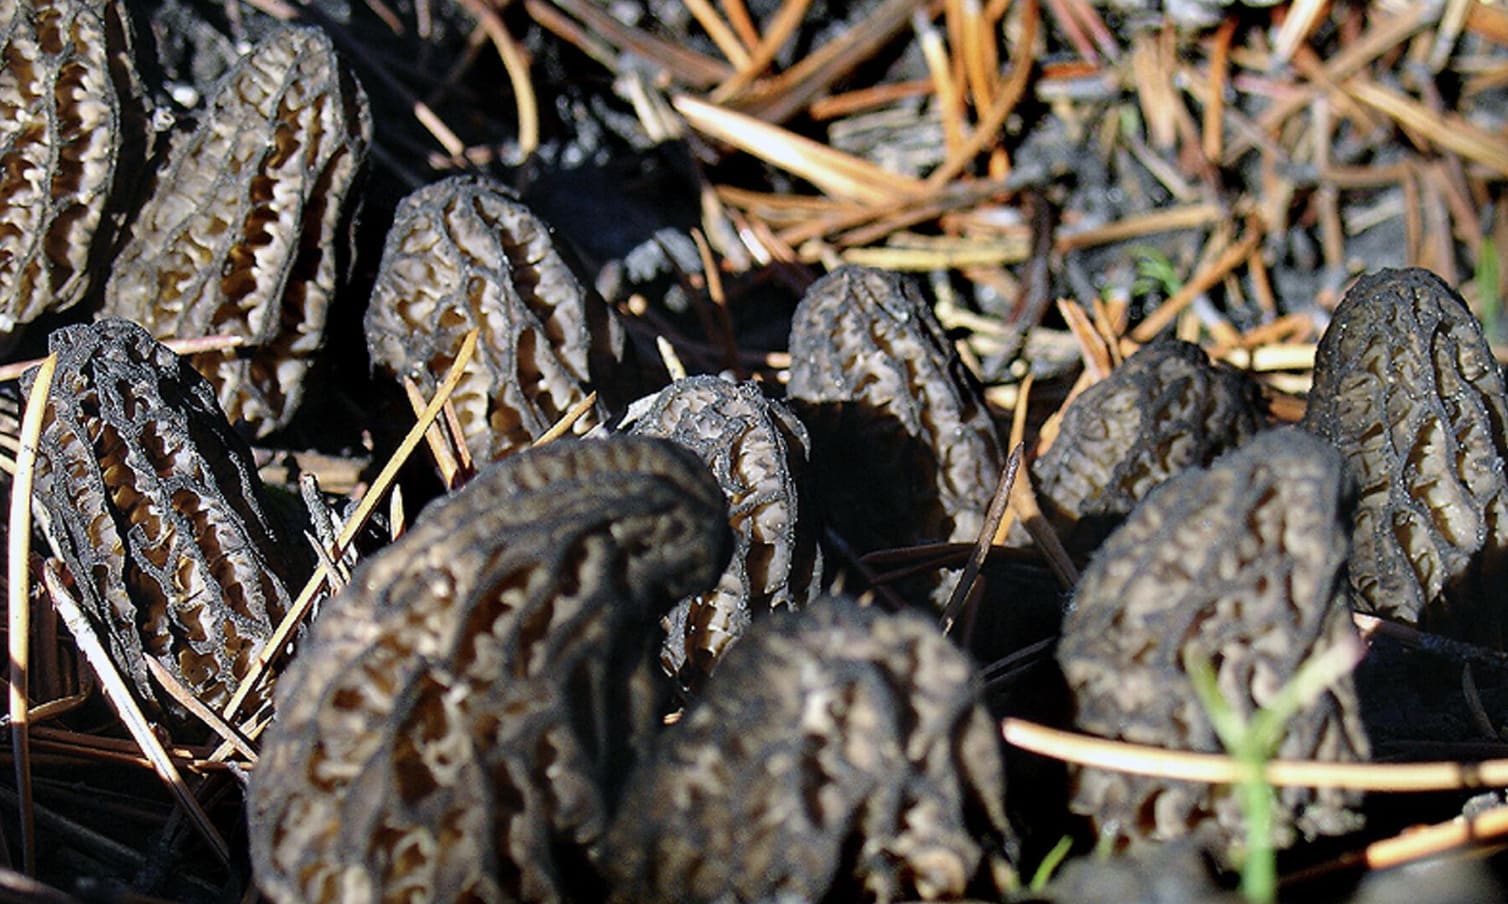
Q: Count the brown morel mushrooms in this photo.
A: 11